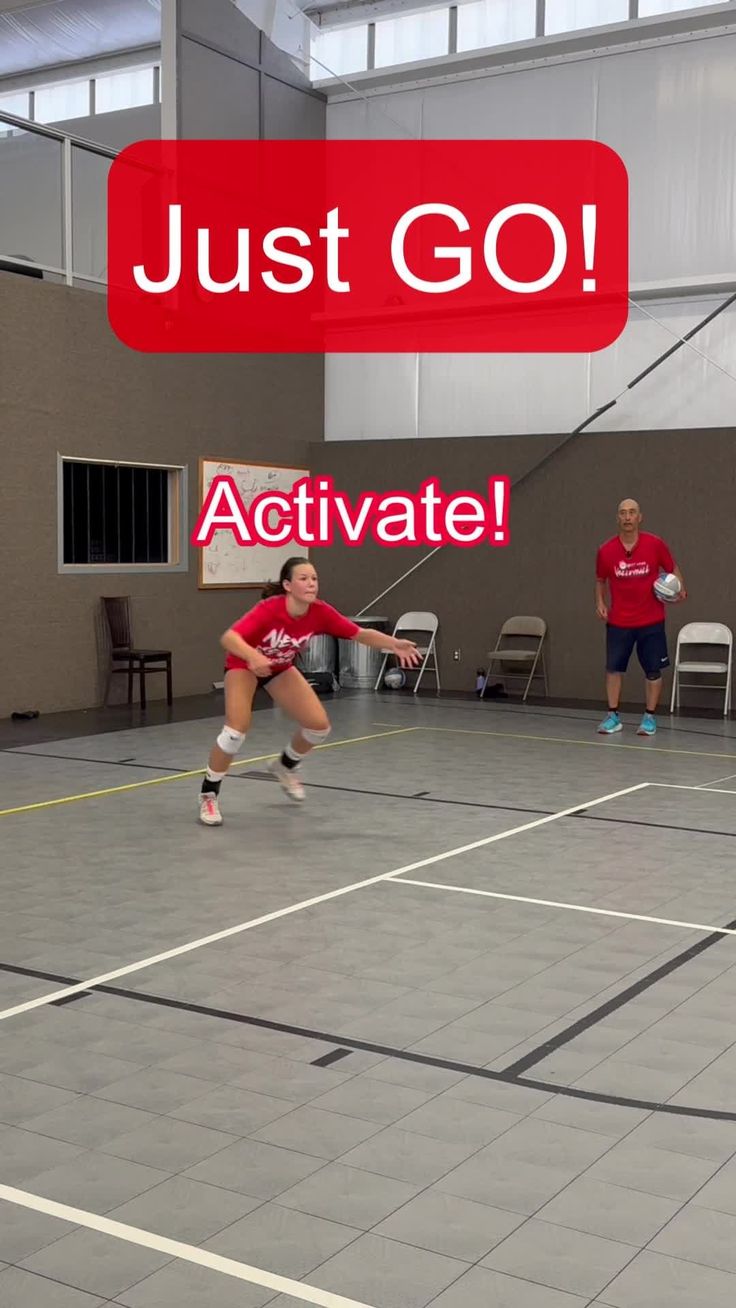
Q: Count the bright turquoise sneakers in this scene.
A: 2